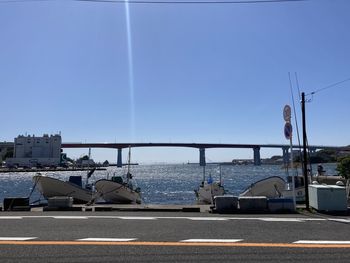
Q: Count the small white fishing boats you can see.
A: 4